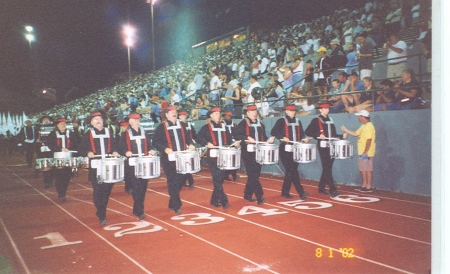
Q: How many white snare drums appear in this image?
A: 7